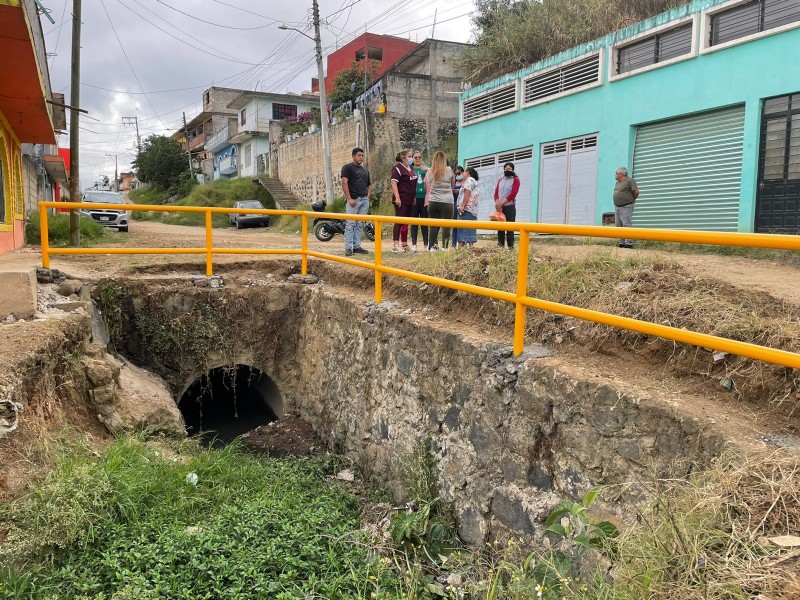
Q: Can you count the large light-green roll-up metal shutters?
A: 1